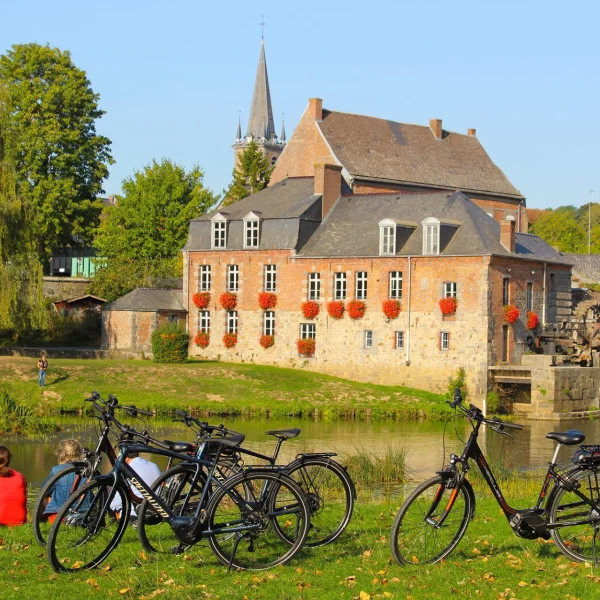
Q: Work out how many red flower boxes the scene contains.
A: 14